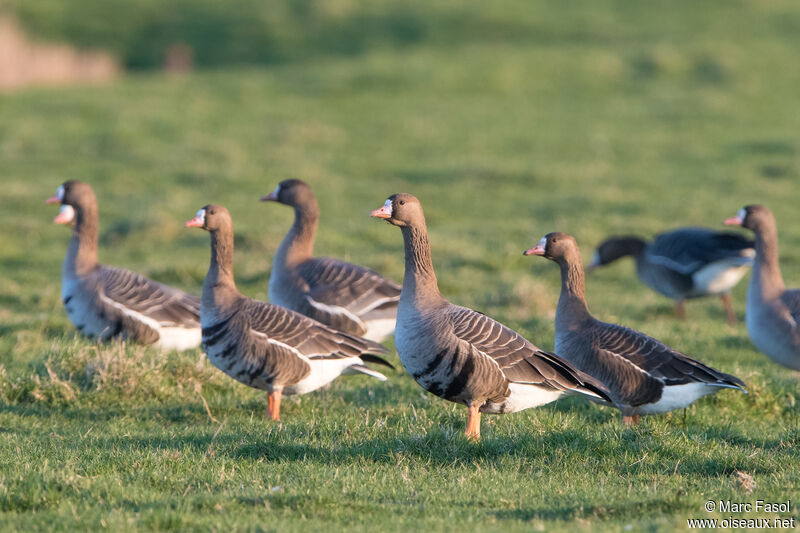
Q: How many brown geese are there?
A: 8